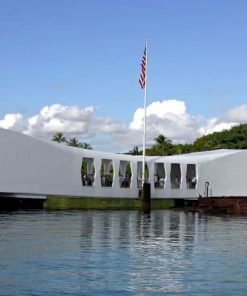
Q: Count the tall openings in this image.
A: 7